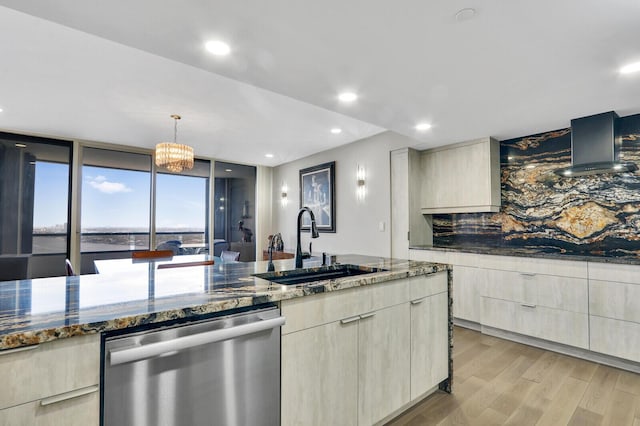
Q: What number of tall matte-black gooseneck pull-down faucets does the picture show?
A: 1